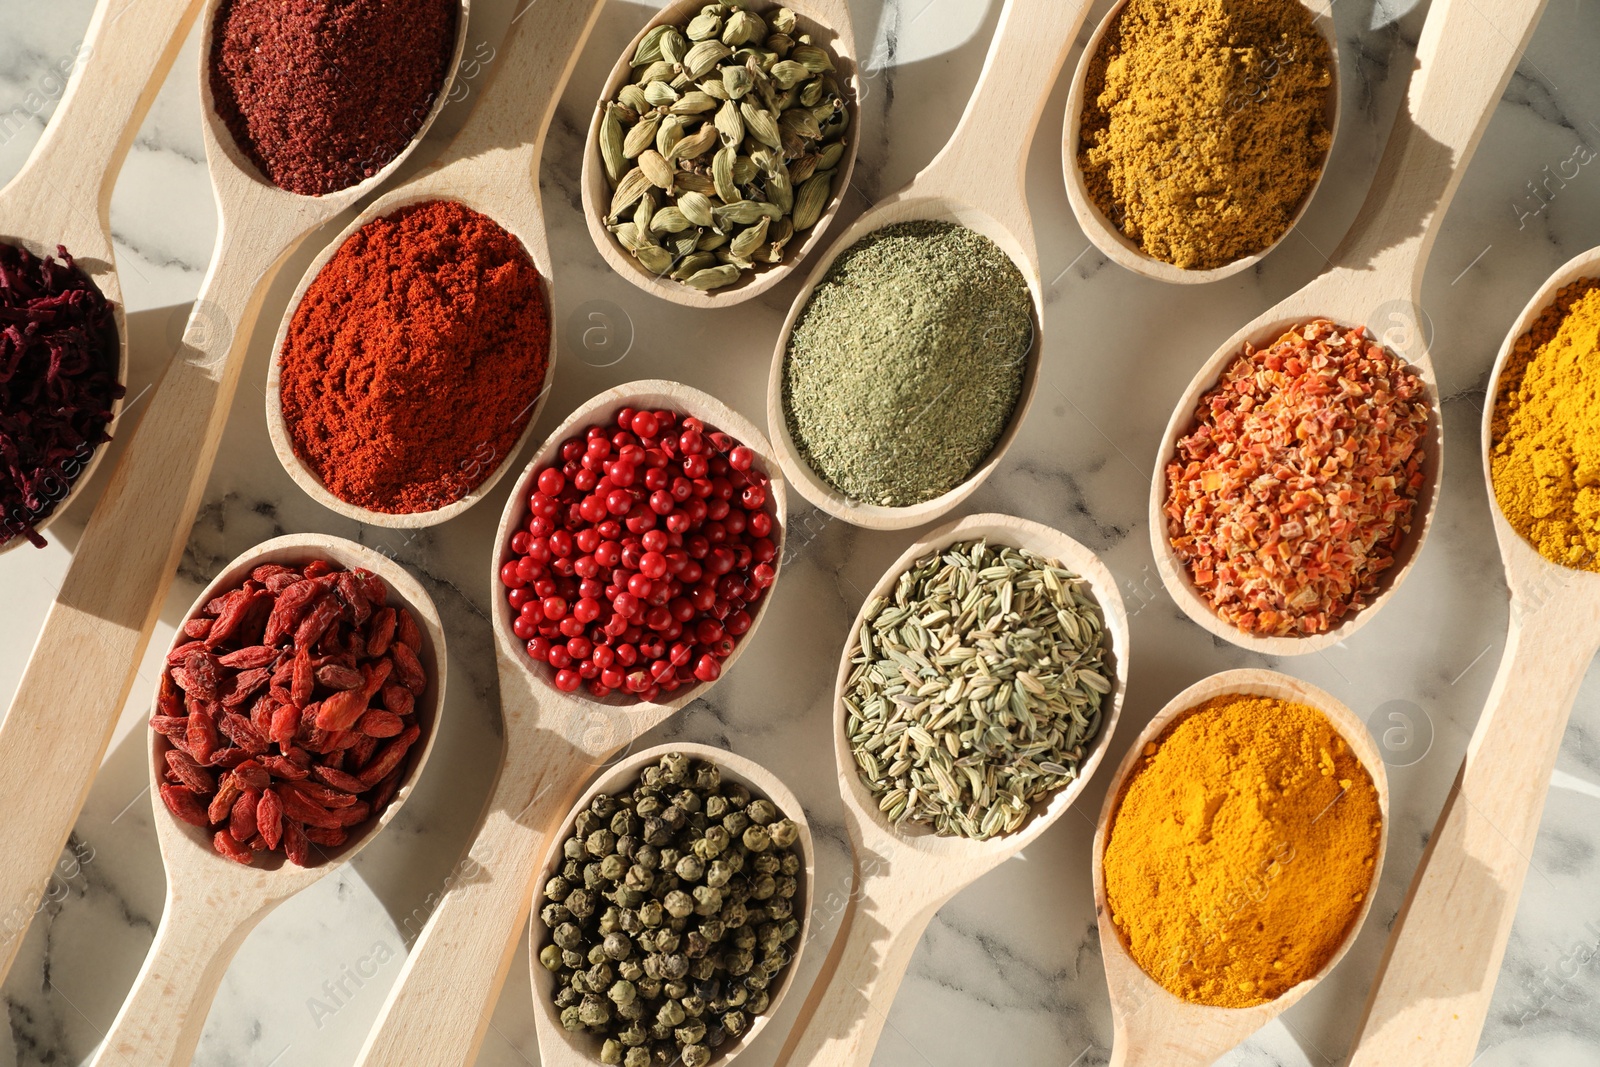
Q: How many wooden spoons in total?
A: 13